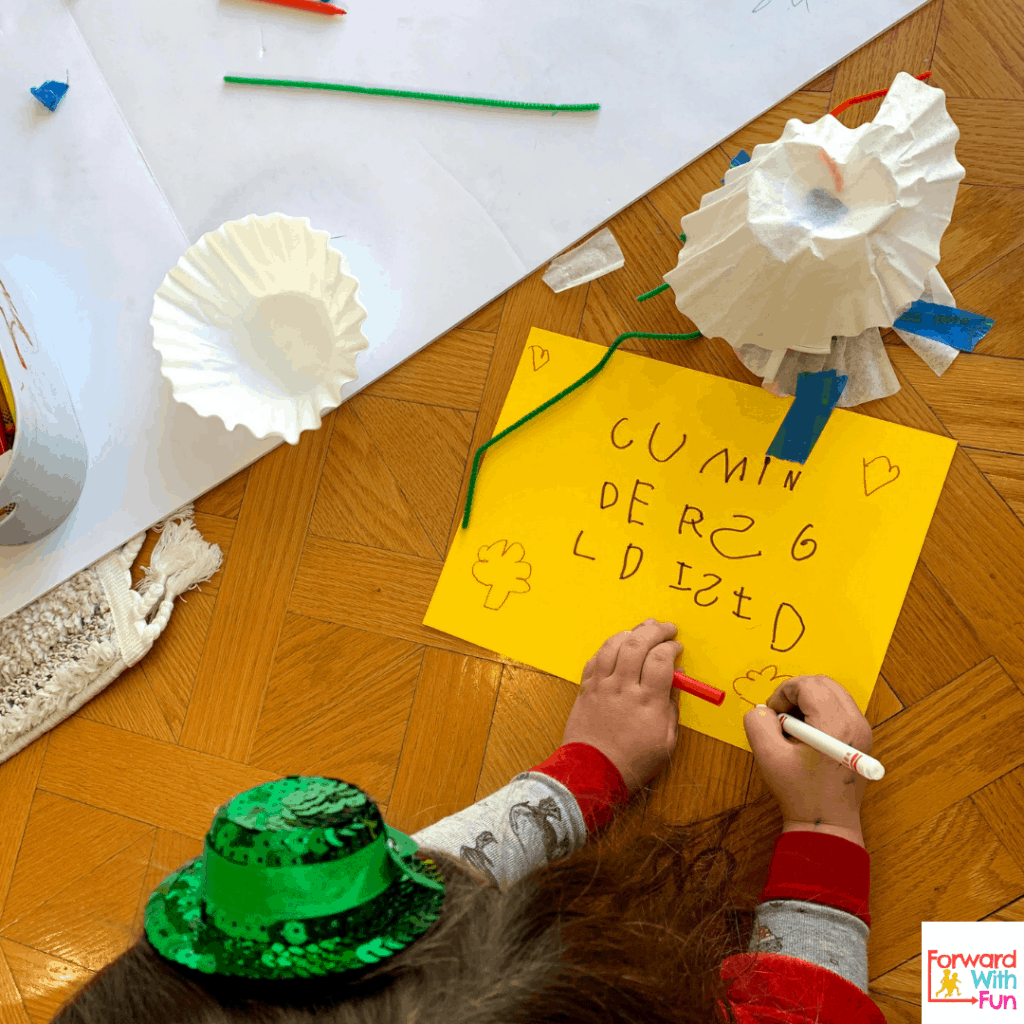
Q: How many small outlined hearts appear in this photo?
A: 2